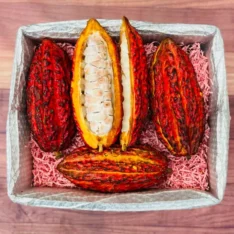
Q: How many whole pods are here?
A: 3